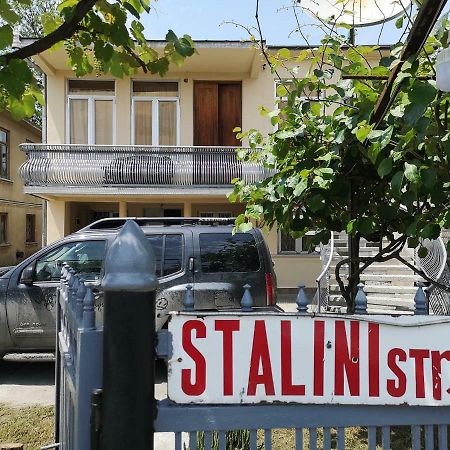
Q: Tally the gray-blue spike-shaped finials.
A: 13